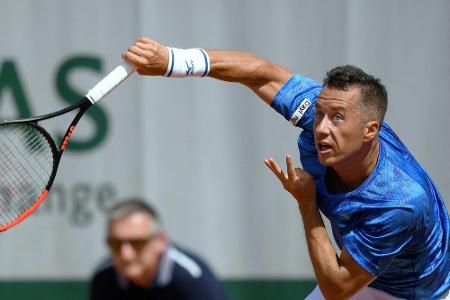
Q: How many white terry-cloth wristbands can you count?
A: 1